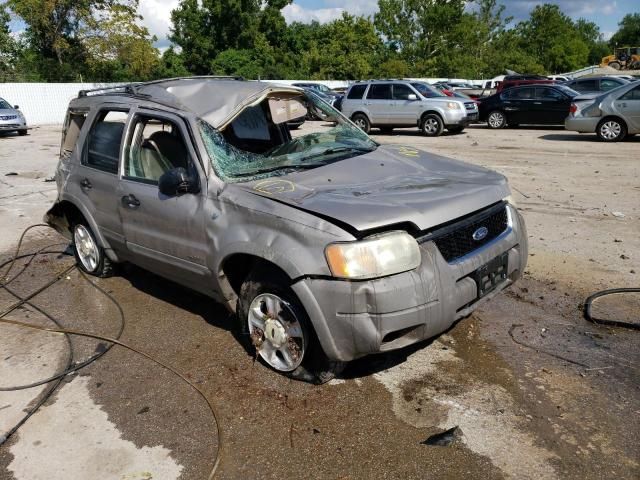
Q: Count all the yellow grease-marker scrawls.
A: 2